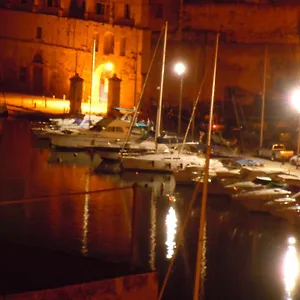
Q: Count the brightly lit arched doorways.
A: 1